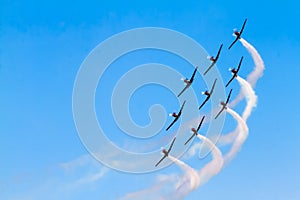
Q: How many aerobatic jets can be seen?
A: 9